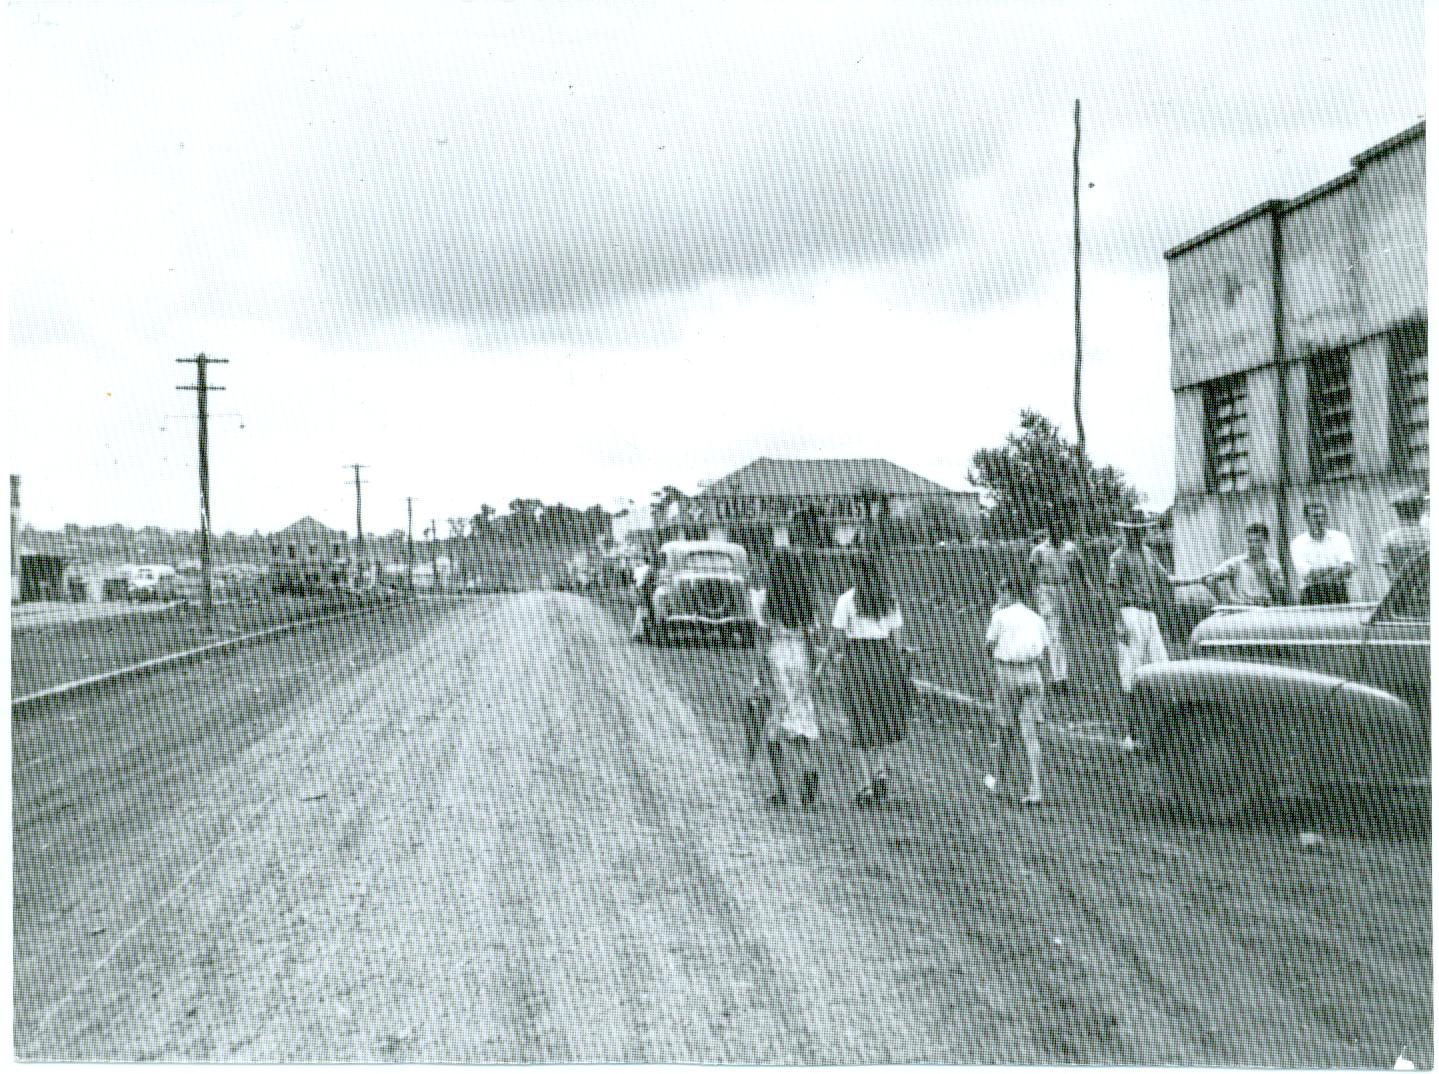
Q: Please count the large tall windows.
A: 3